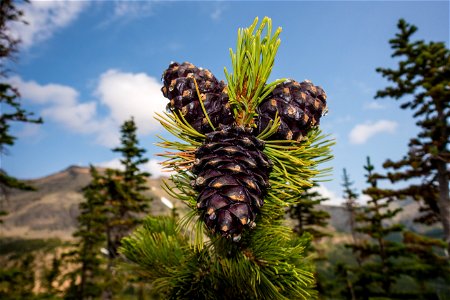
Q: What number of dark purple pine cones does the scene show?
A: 3